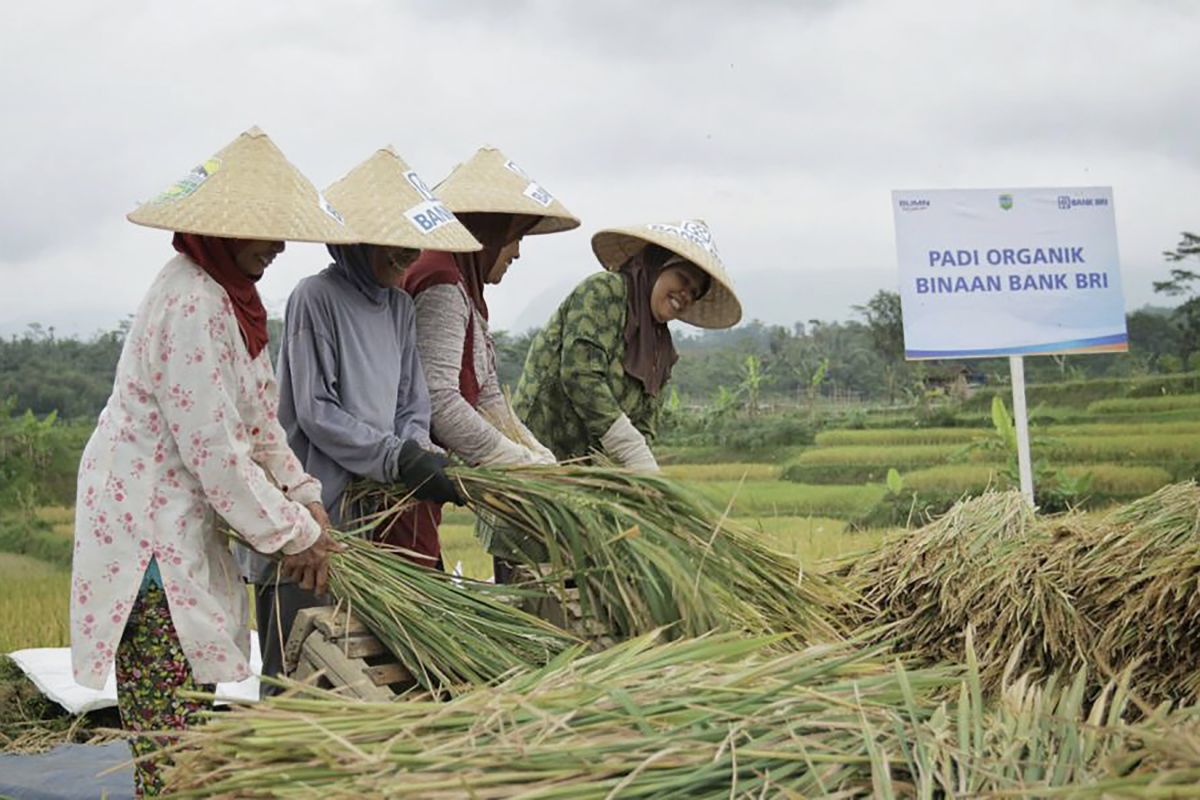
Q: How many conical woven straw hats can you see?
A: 4